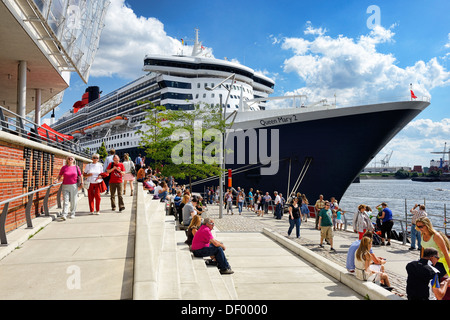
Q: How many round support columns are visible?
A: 2